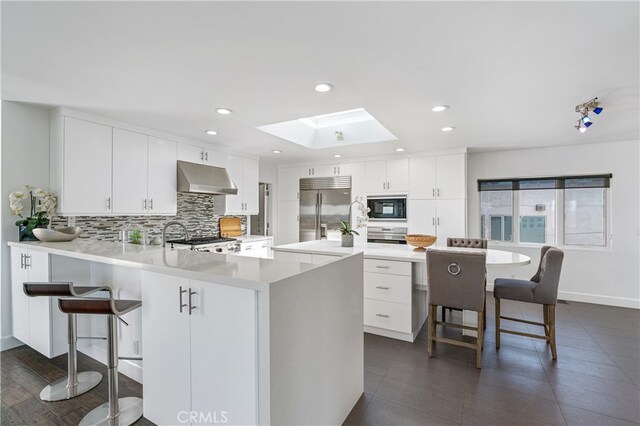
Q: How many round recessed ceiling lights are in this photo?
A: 8